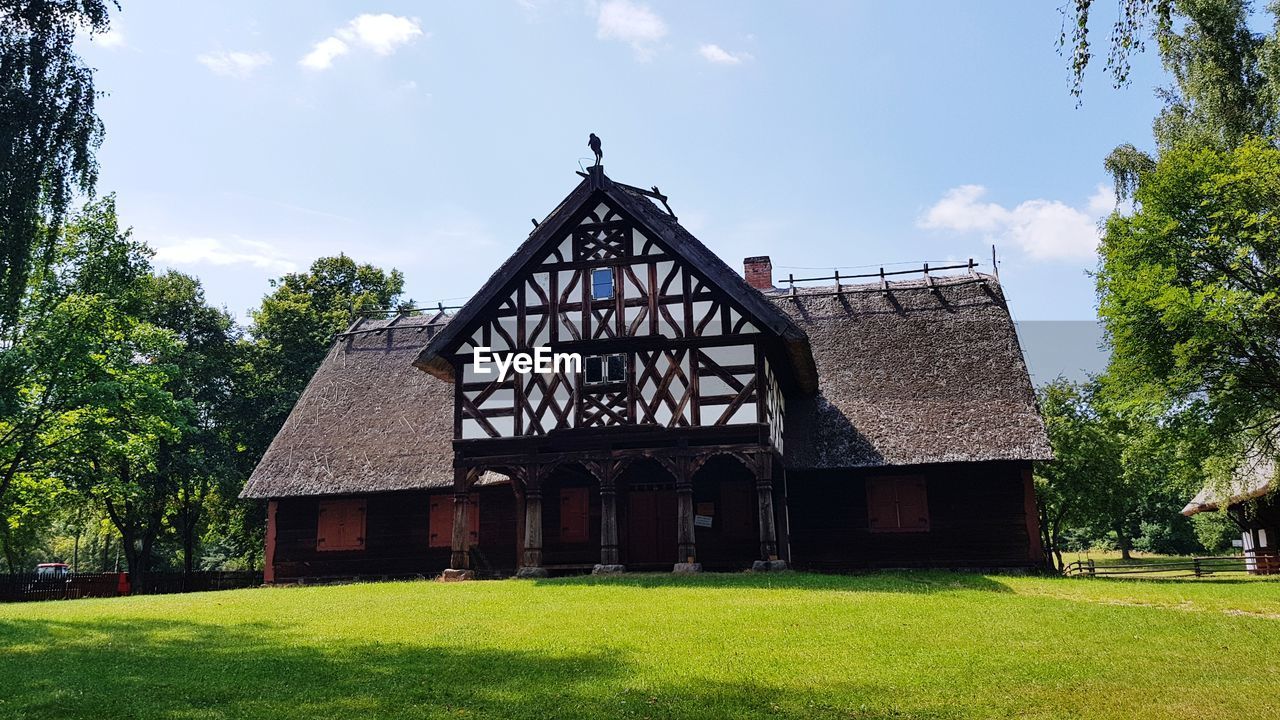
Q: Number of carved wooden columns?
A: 5